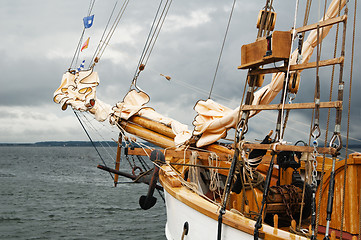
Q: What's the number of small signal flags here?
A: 3